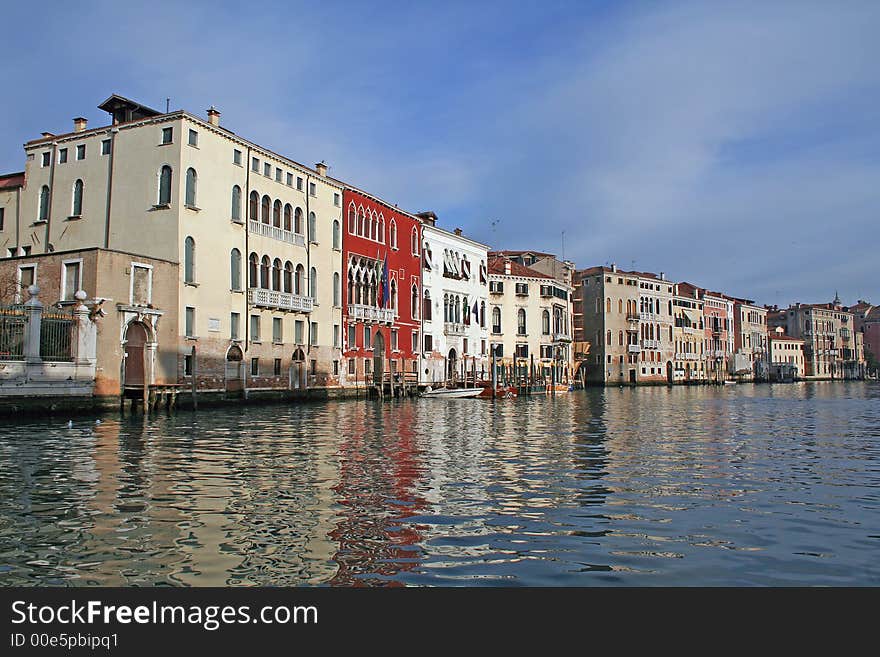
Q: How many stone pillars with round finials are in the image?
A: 2